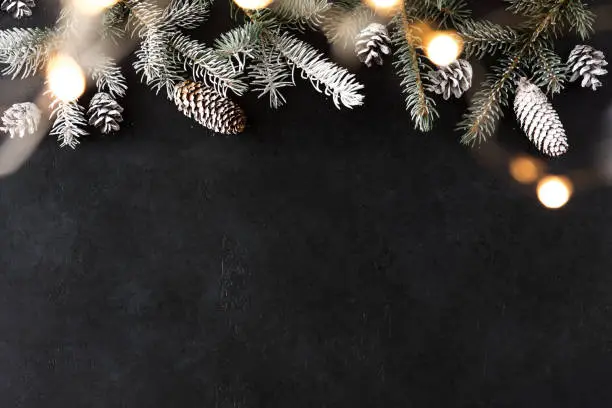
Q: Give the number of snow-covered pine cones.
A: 8